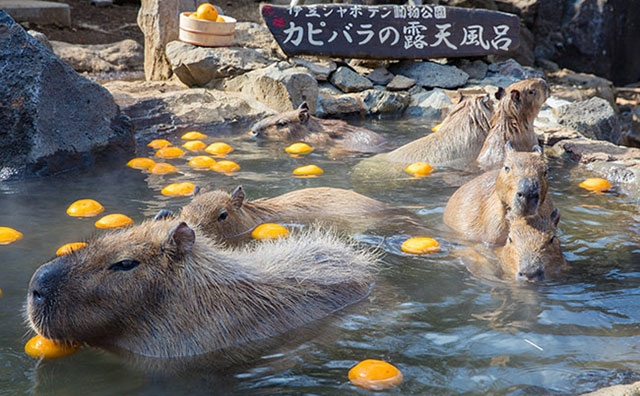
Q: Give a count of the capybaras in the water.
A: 7